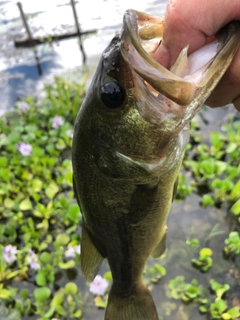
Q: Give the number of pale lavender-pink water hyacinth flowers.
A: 8